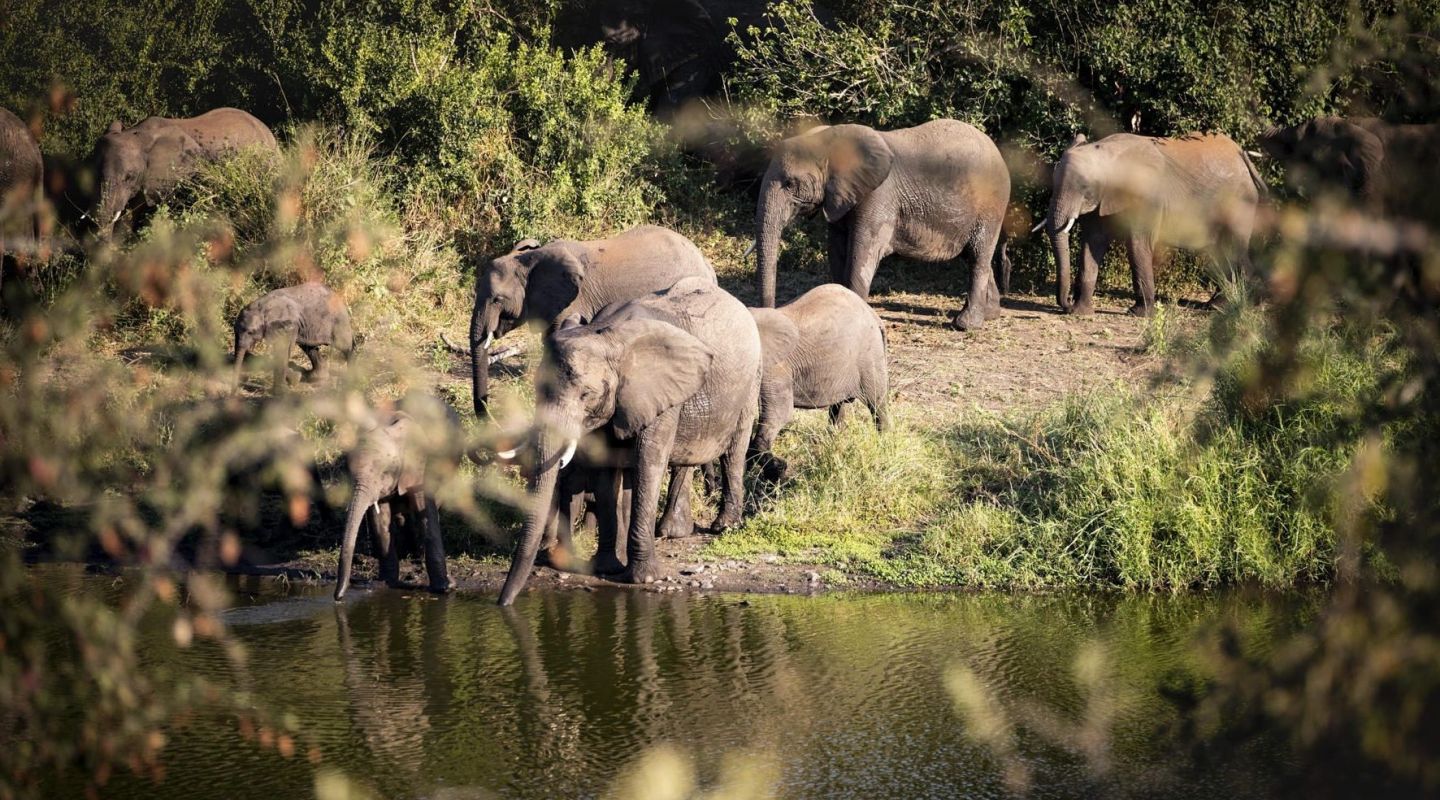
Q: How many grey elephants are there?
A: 10